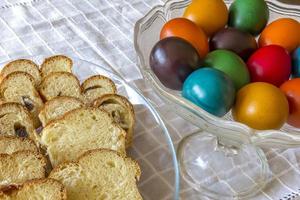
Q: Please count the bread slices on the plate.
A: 13